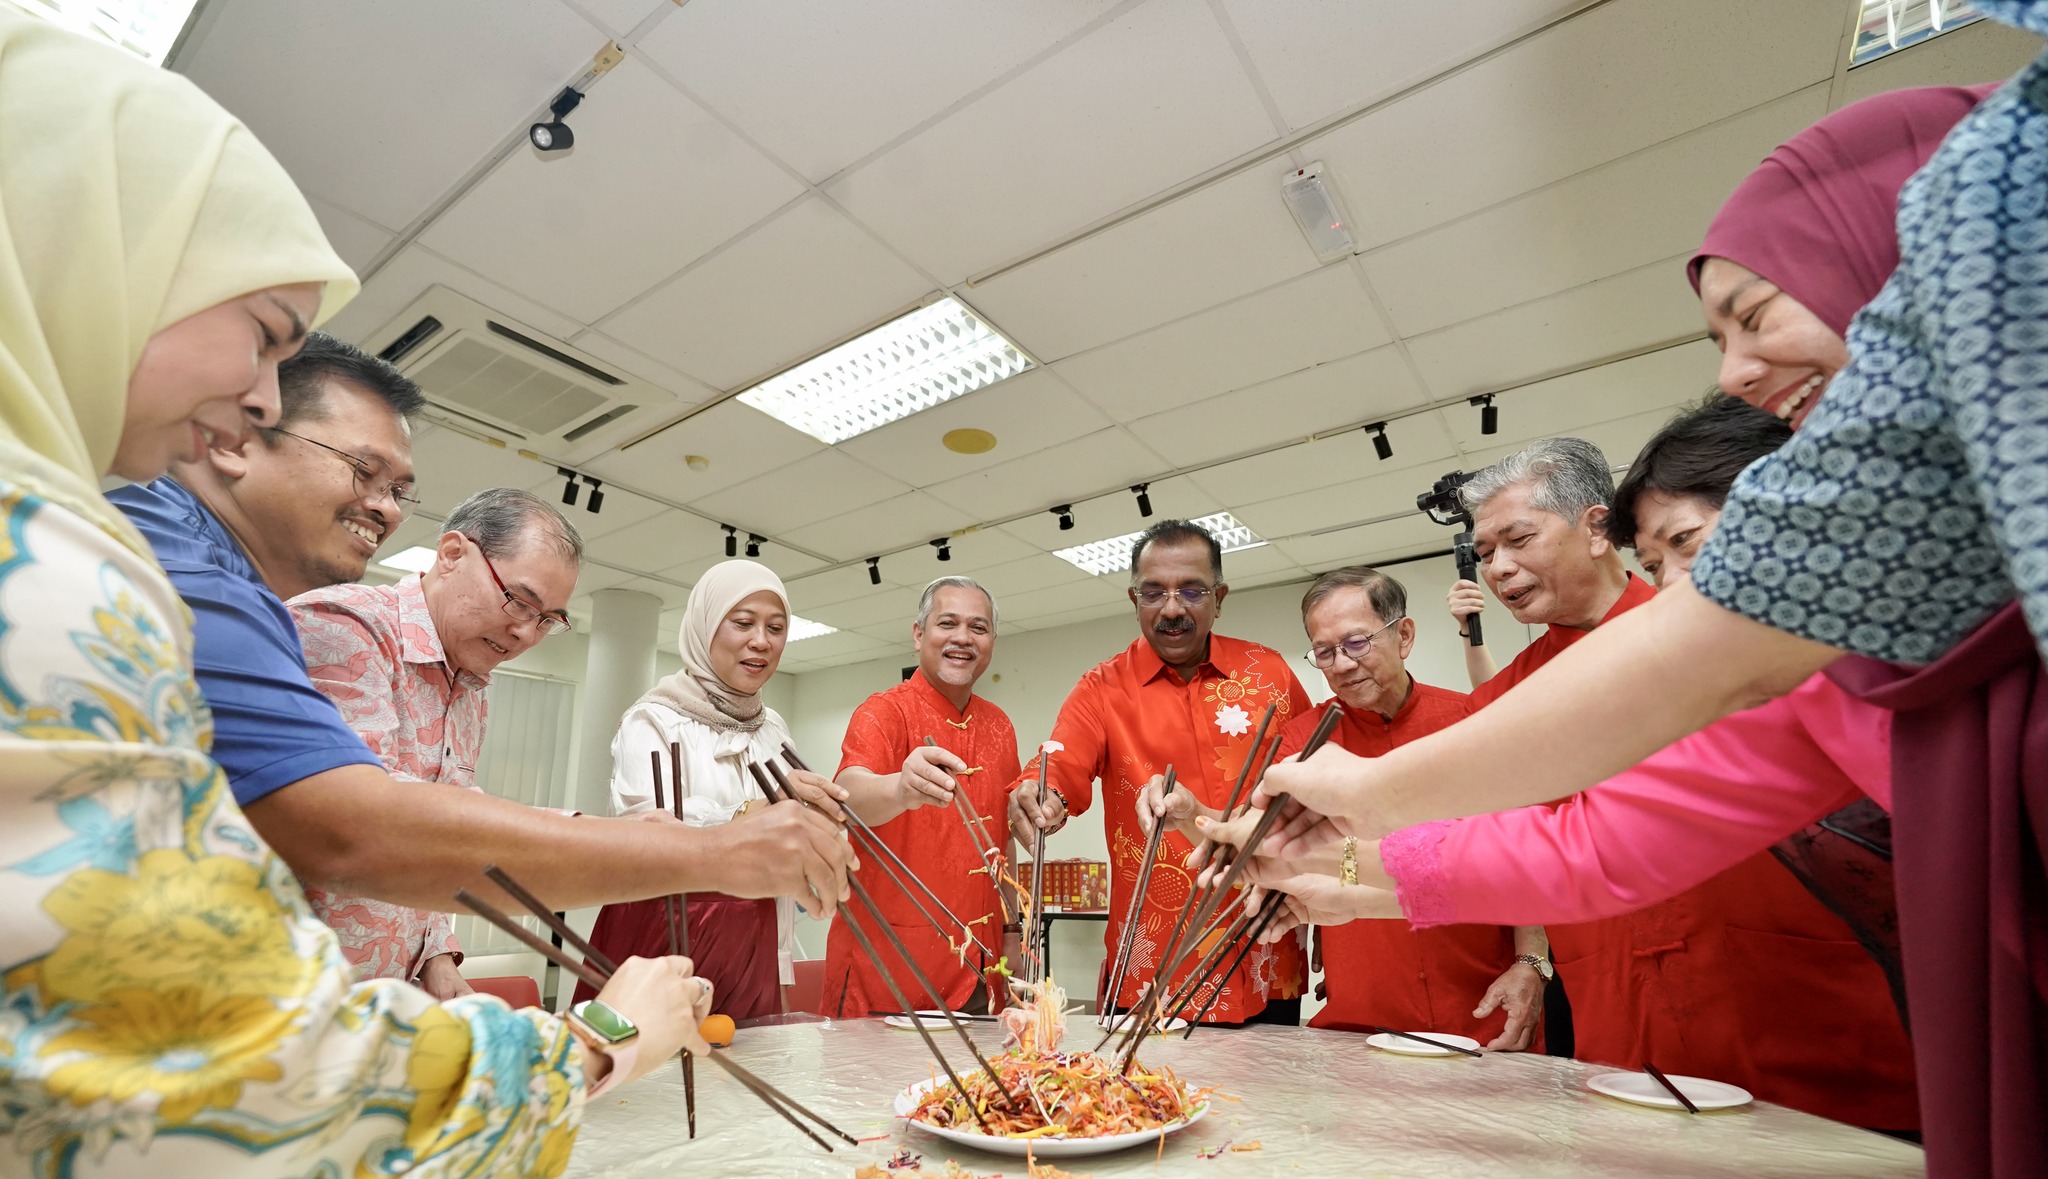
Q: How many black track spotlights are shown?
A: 11